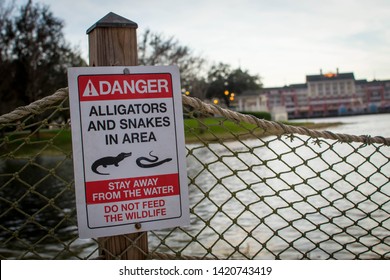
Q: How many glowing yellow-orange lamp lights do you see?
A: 5